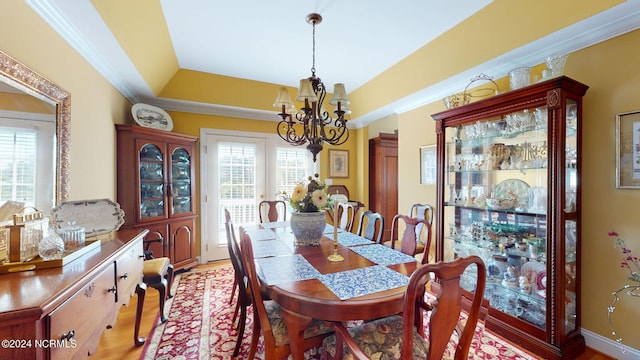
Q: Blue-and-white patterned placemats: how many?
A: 8